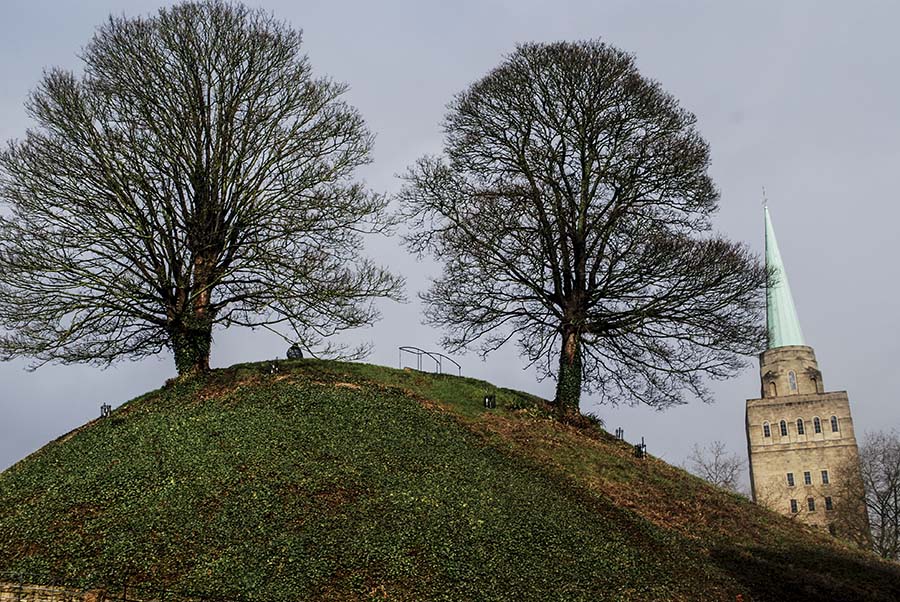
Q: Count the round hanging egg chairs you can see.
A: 0